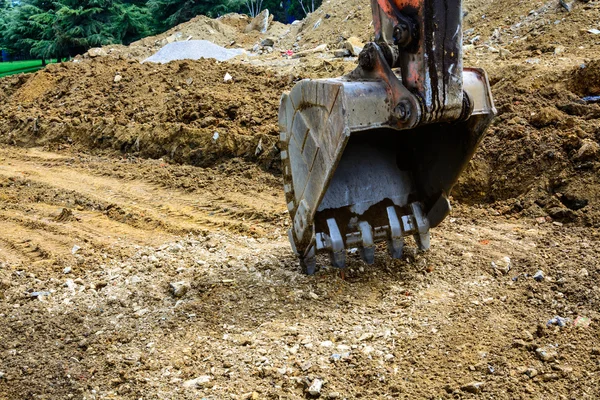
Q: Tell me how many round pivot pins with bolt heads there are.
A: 3